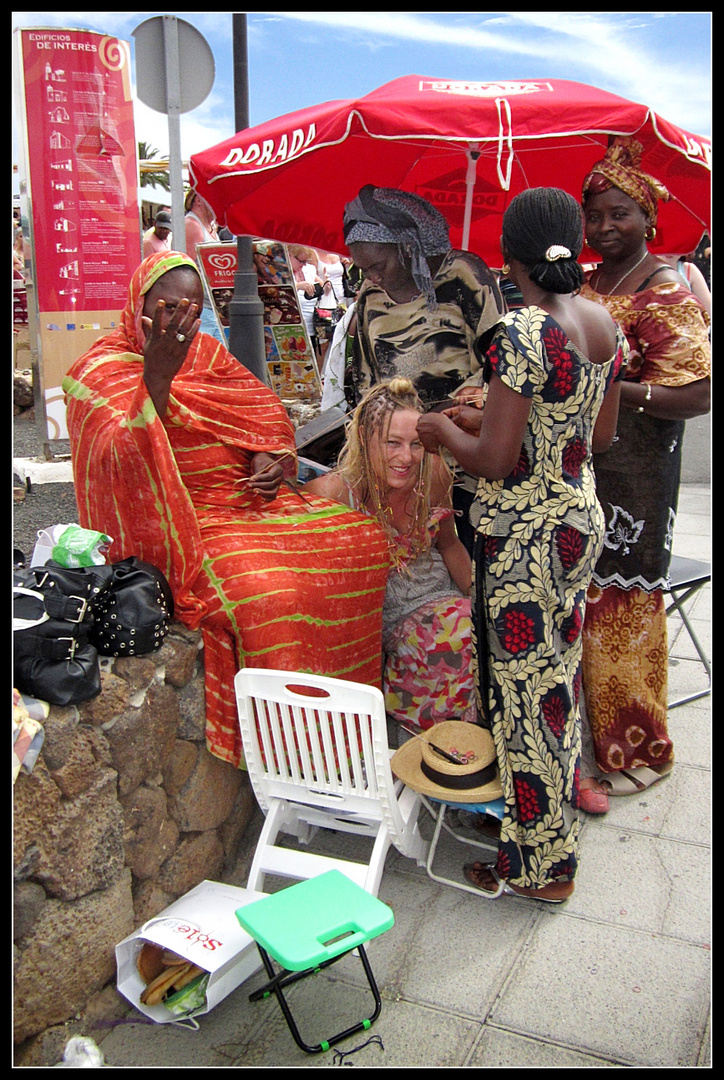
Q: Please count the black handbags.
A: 2